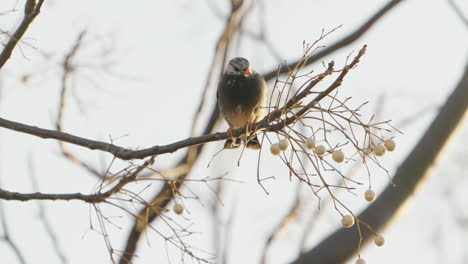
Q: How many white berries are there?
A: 12